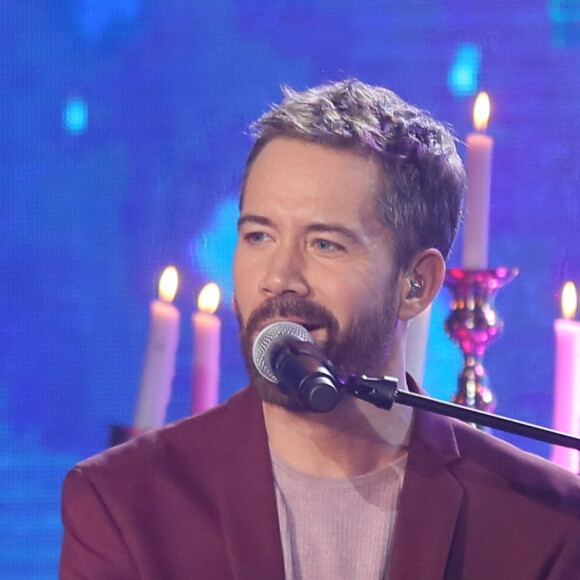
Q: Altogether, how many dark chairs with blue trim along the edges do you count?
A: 0